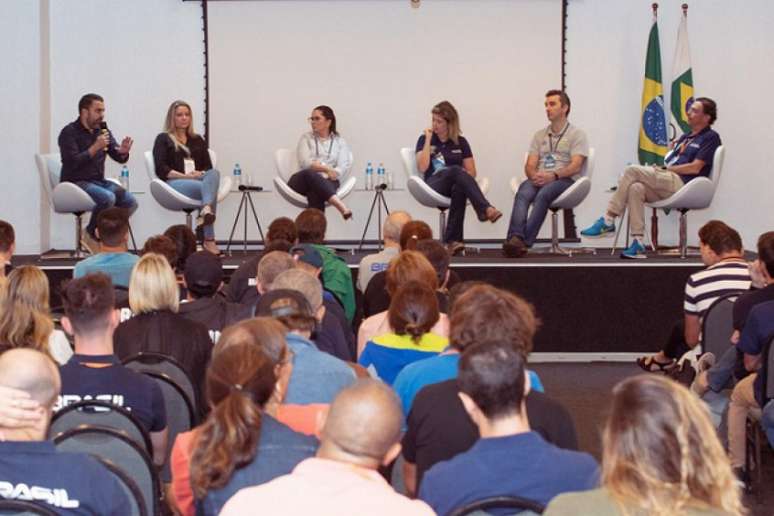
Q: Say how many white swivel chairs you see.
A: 6